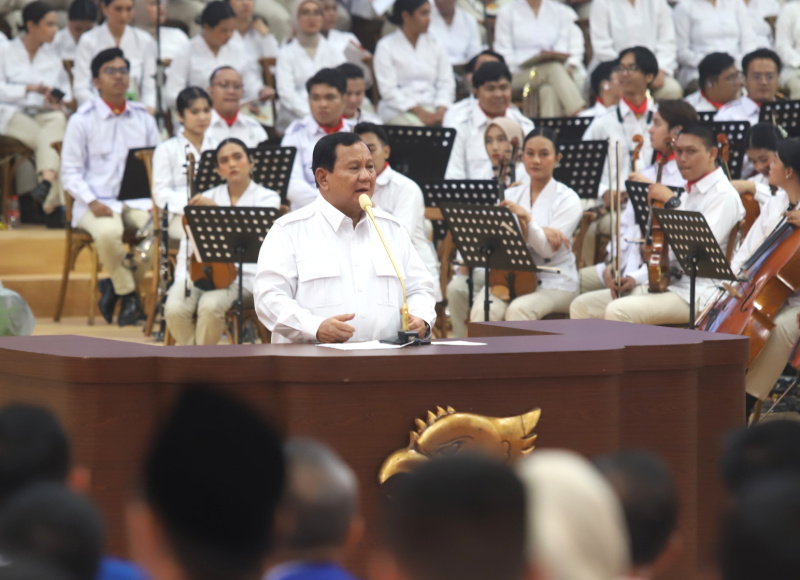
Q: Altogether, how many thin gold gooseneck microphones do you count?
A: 1